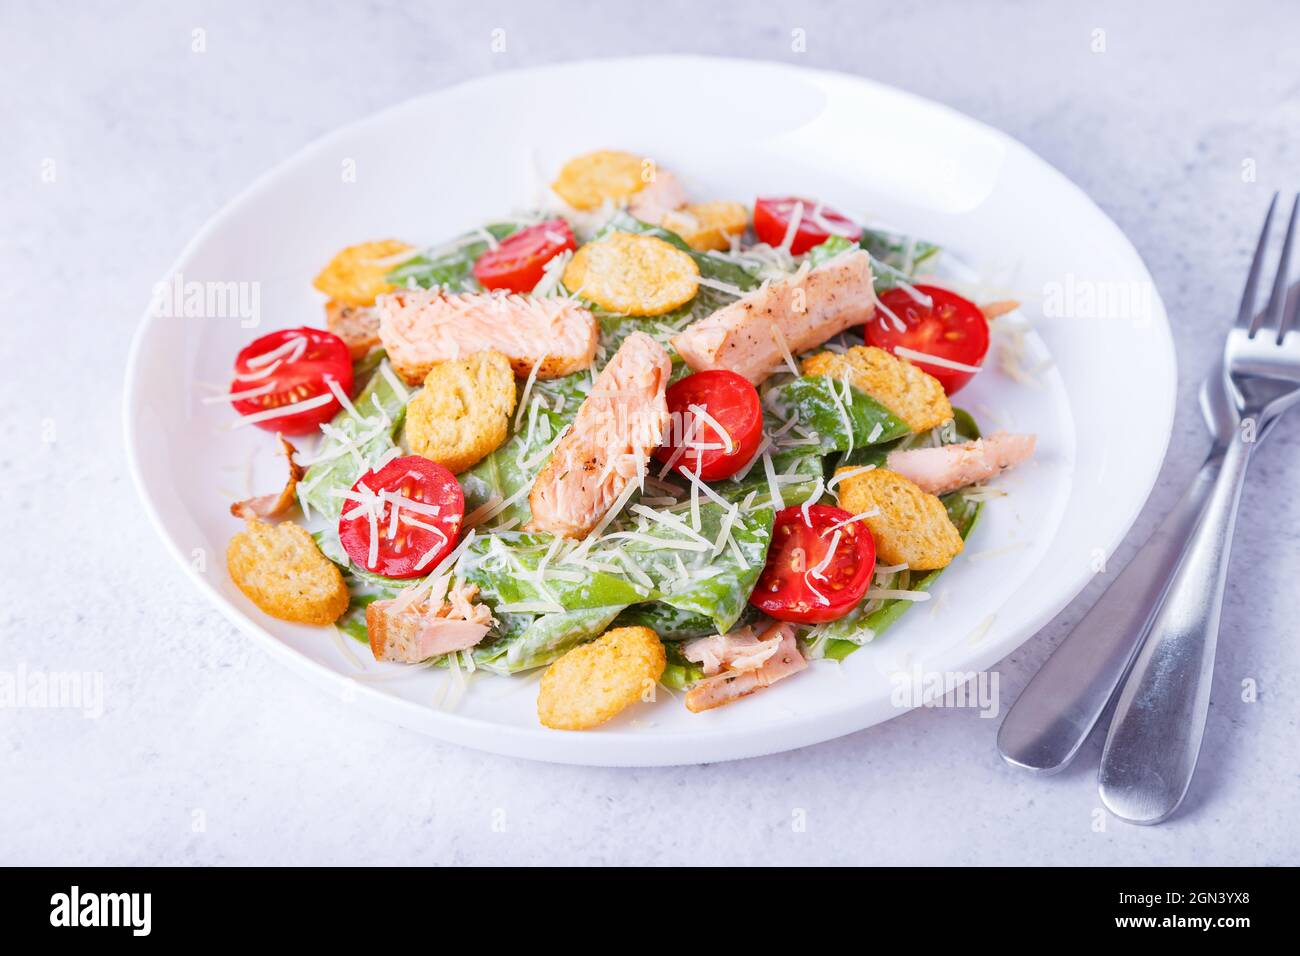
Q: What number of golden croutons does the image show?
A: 9